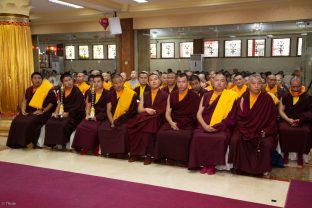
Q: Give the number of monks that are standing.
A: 0